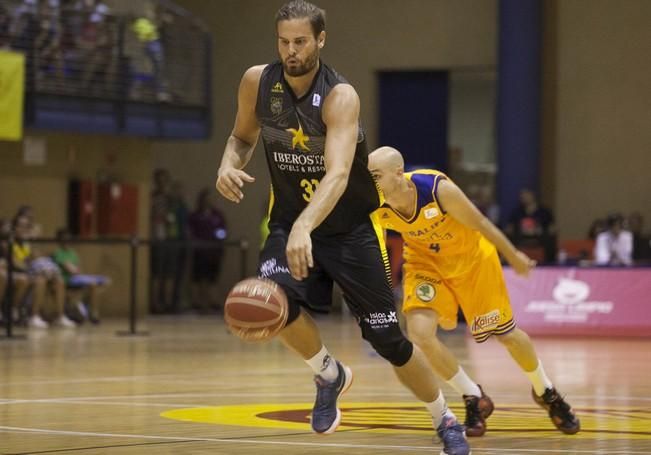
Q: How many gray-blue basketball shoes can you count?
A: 2